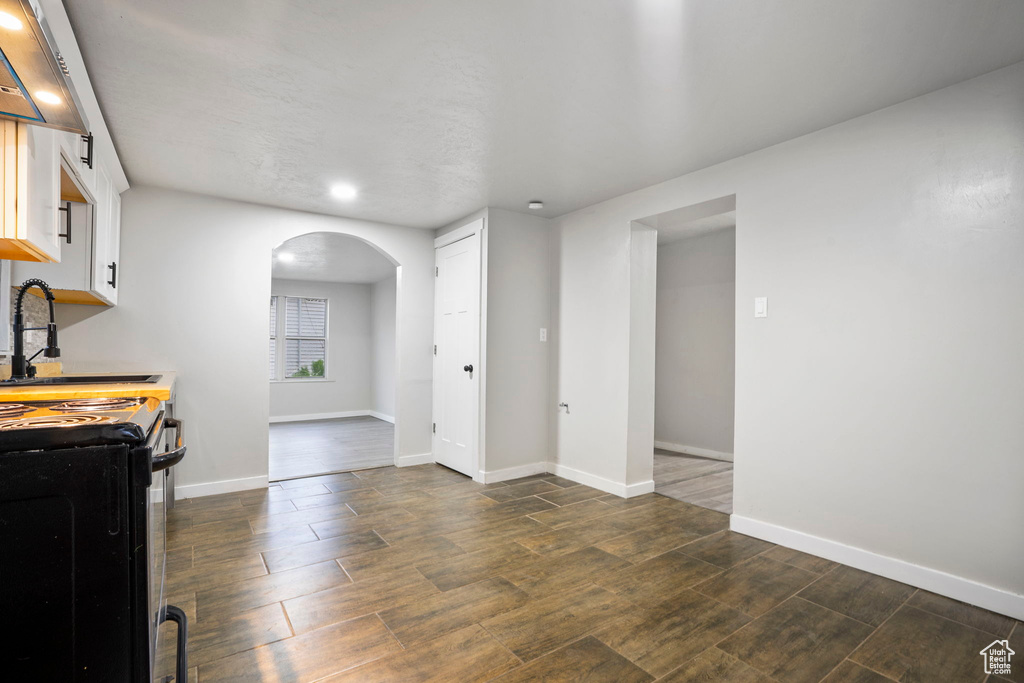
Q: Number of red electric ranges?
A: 0